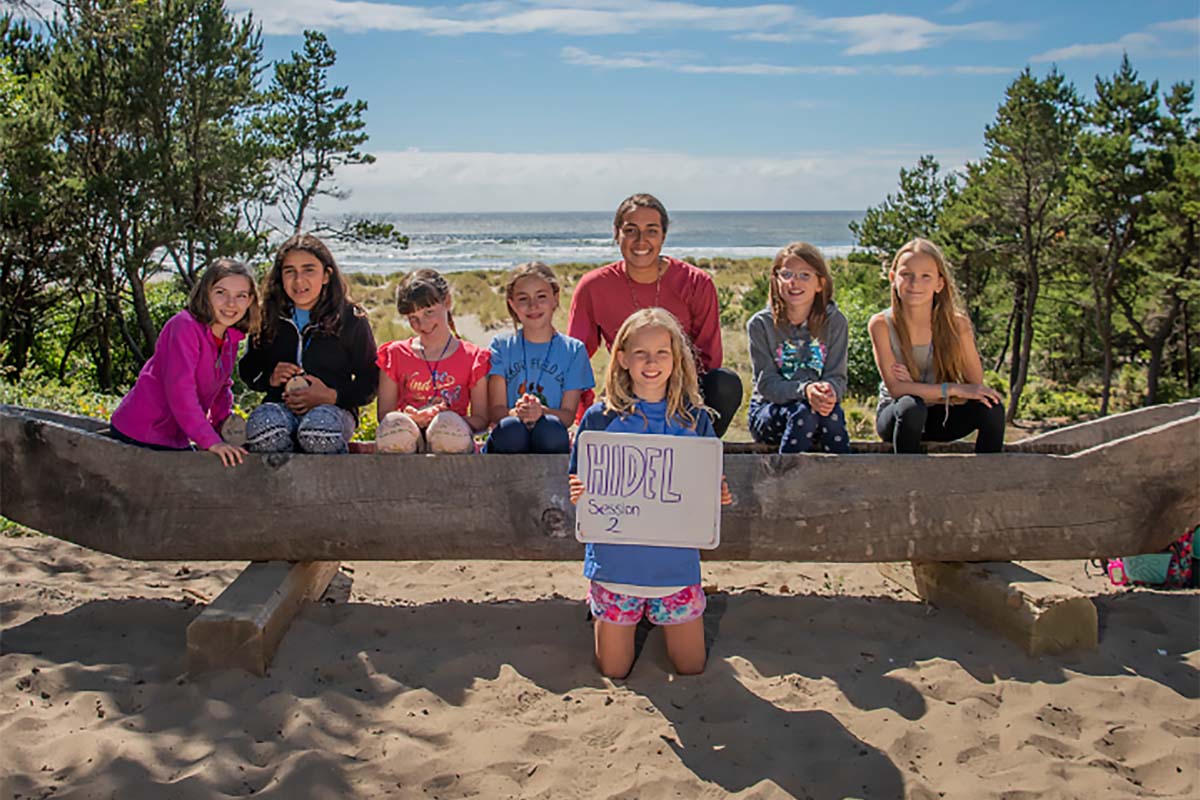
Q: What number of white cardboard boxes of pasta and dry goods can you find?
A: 0